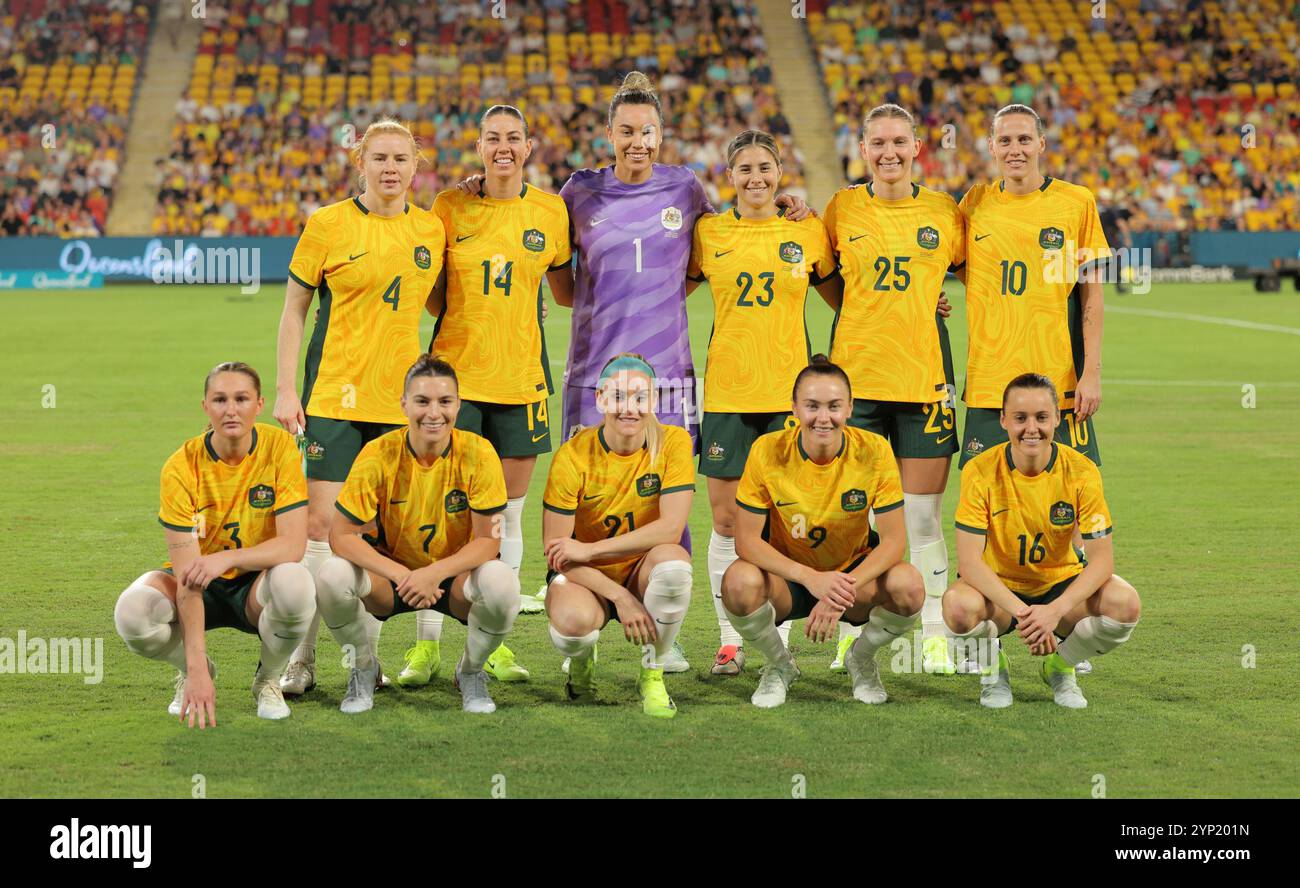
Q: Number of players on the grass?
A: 11